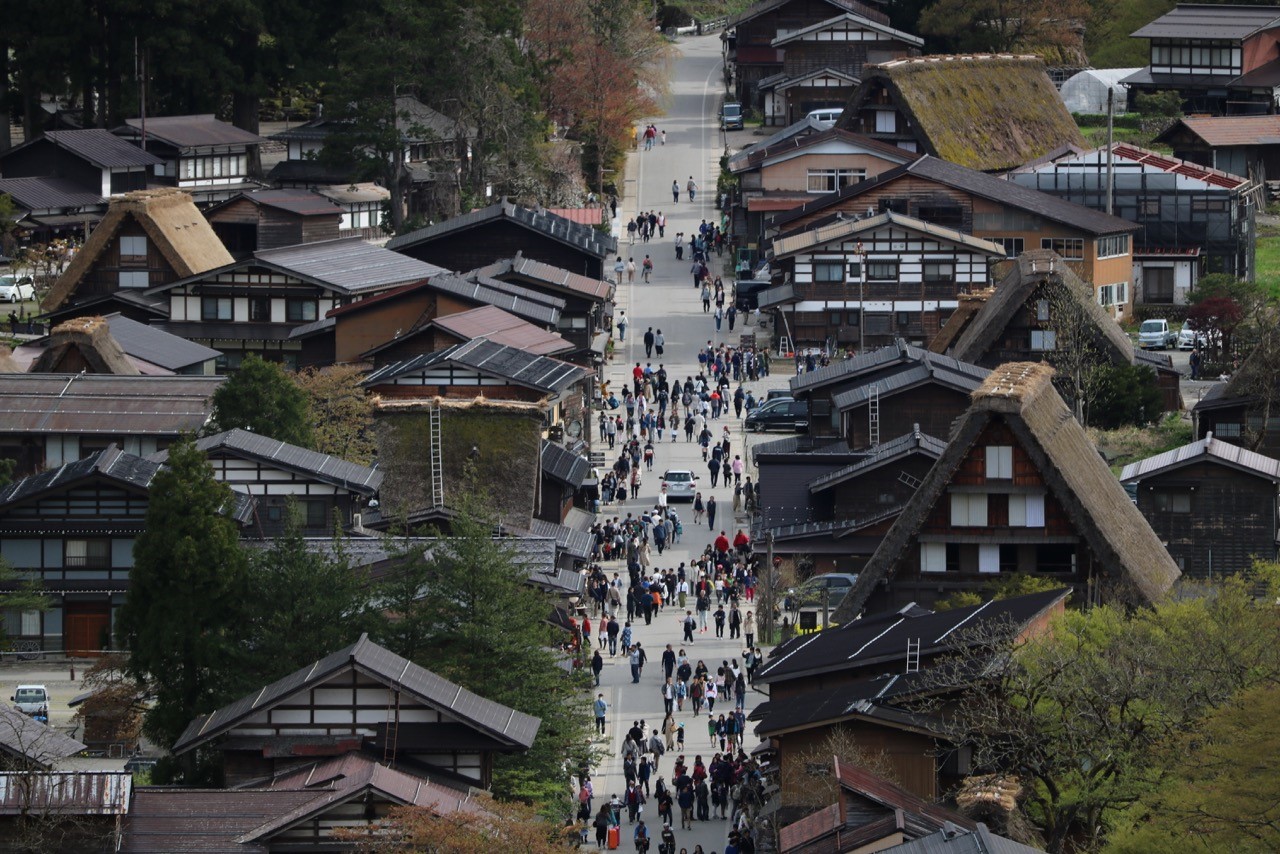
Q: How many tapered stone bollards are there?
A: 0